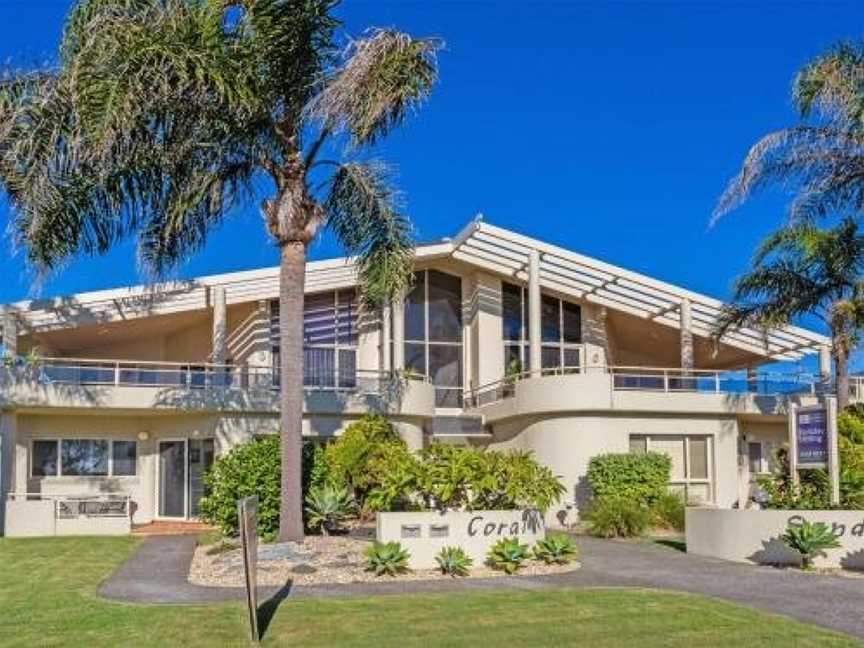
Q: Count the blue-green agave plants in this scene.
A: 6